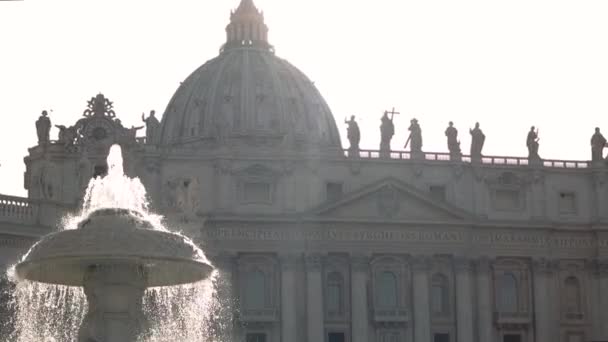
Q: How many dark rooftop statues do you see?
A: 9